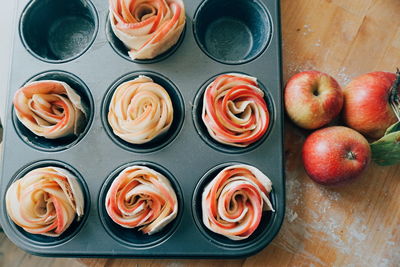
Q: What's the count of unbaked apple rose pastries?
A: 7